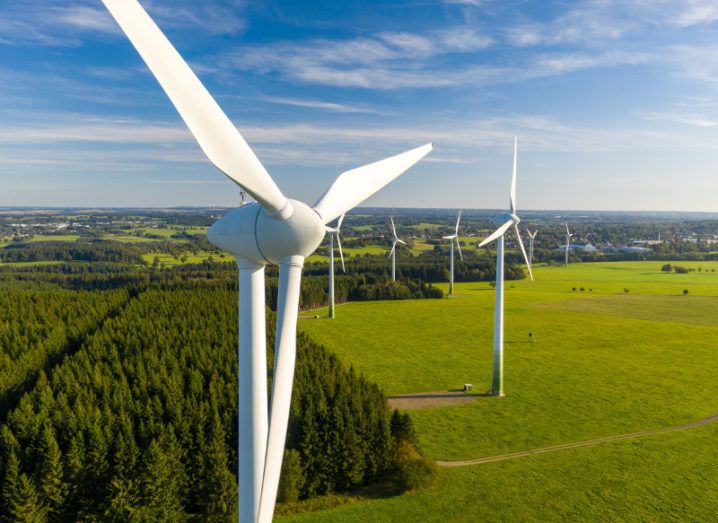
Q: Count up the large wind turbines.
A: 7